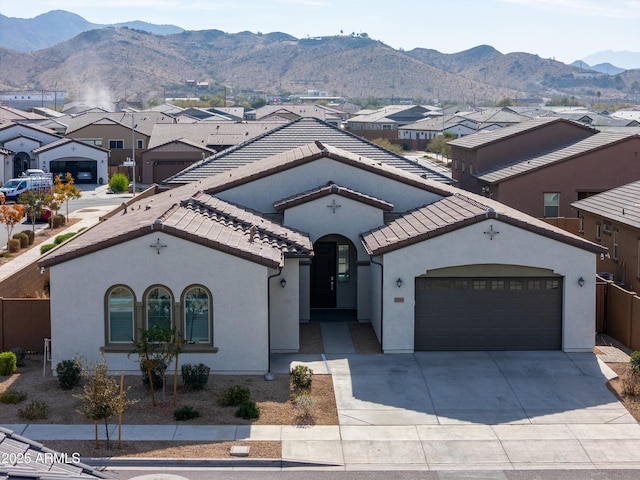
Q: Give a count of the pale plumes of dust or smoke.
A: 1